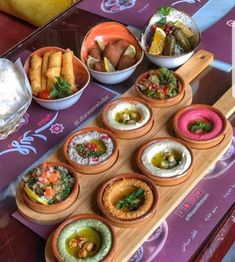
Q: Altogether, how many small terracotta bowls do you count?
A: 8